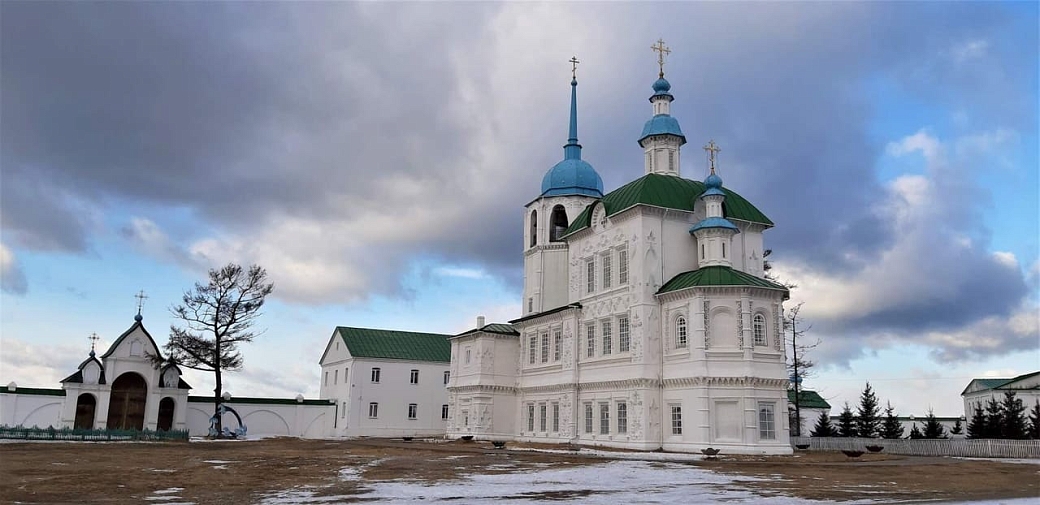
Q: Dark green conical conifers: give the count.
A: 11